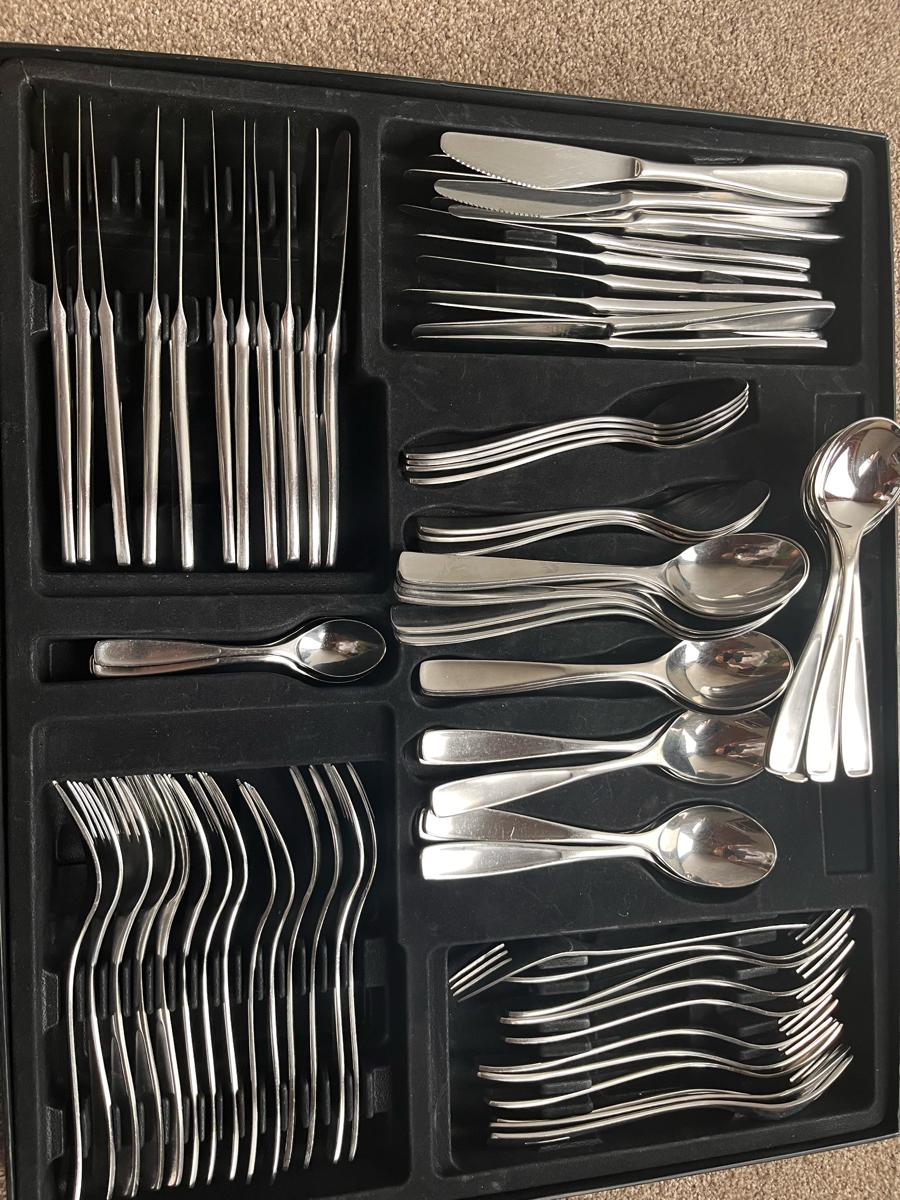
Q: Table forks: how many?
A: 14